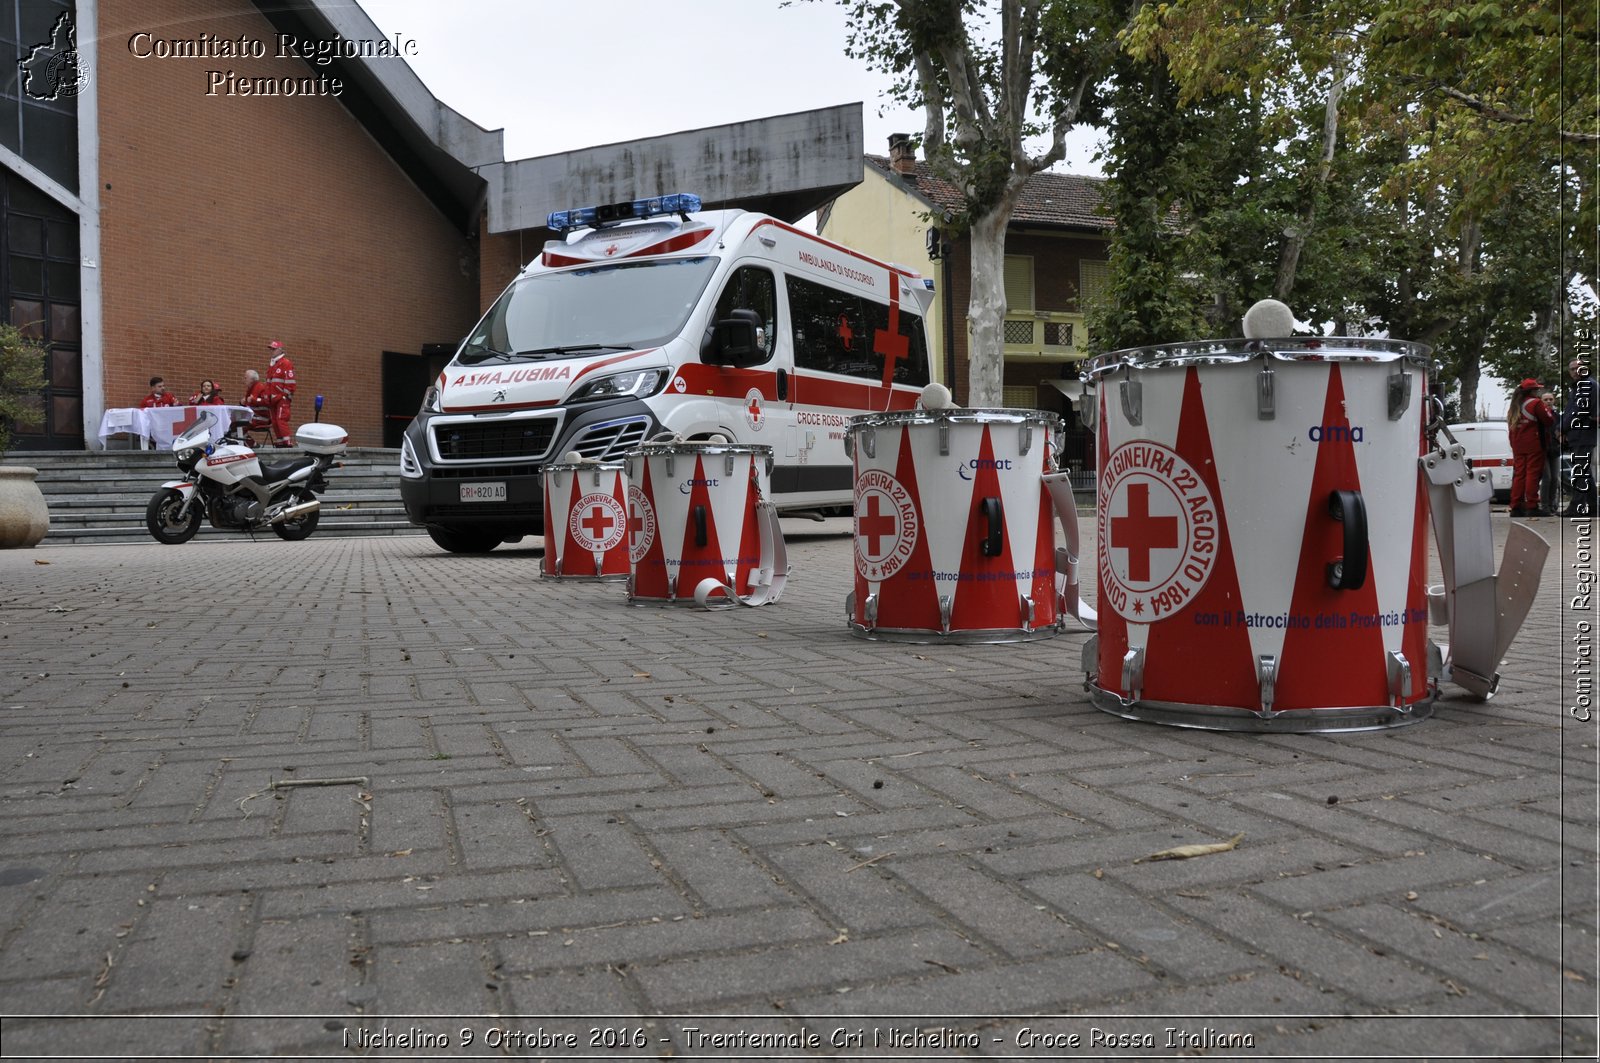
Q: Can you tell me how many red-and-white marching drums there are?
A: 4